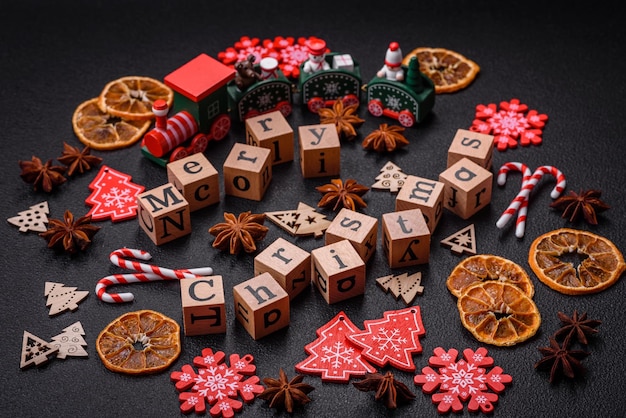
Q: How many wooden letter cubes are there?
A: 14